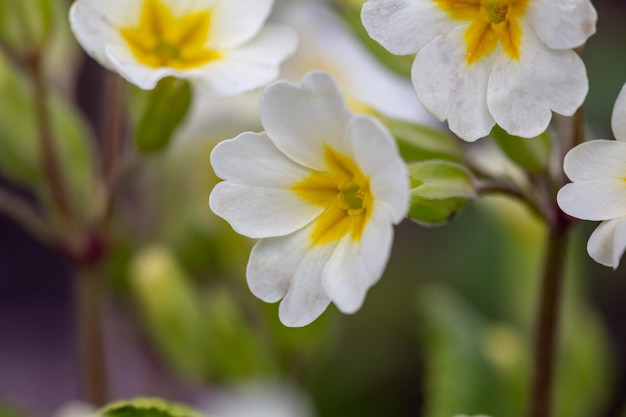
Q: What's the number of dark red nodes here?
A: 2